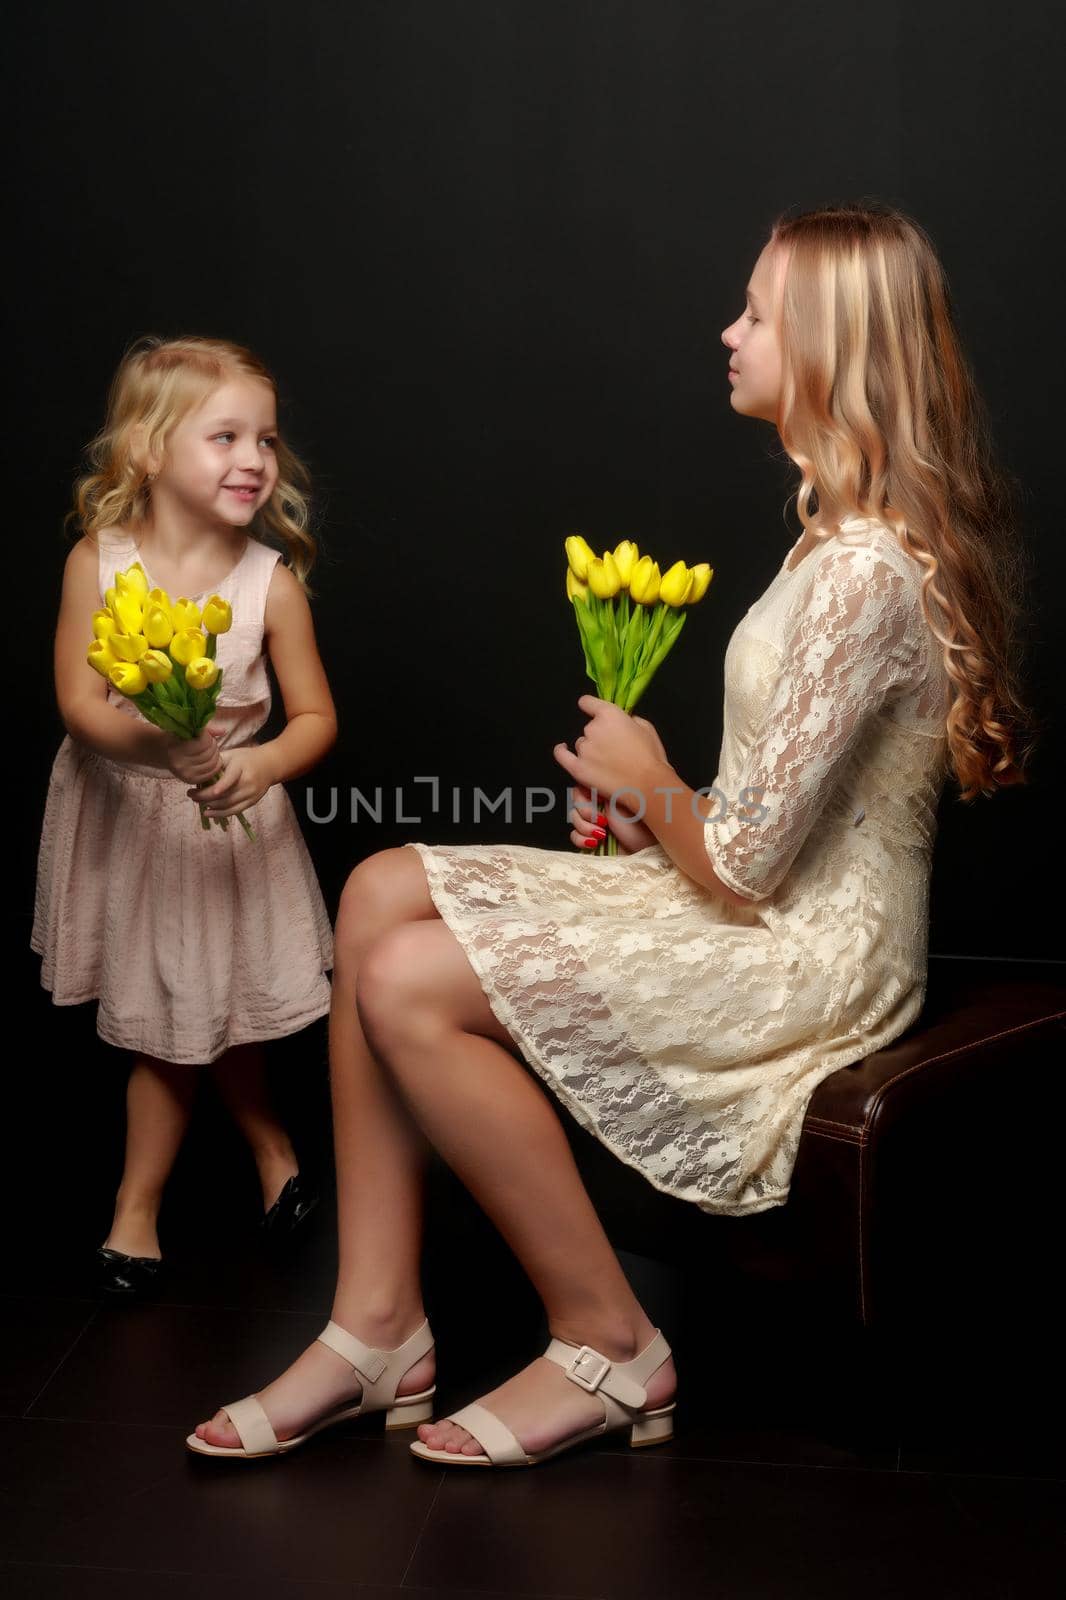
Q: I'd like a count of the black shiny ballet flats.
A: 2